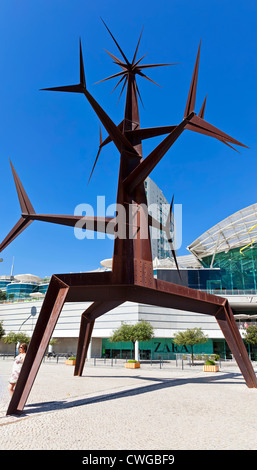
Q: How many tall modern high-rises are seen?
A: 1